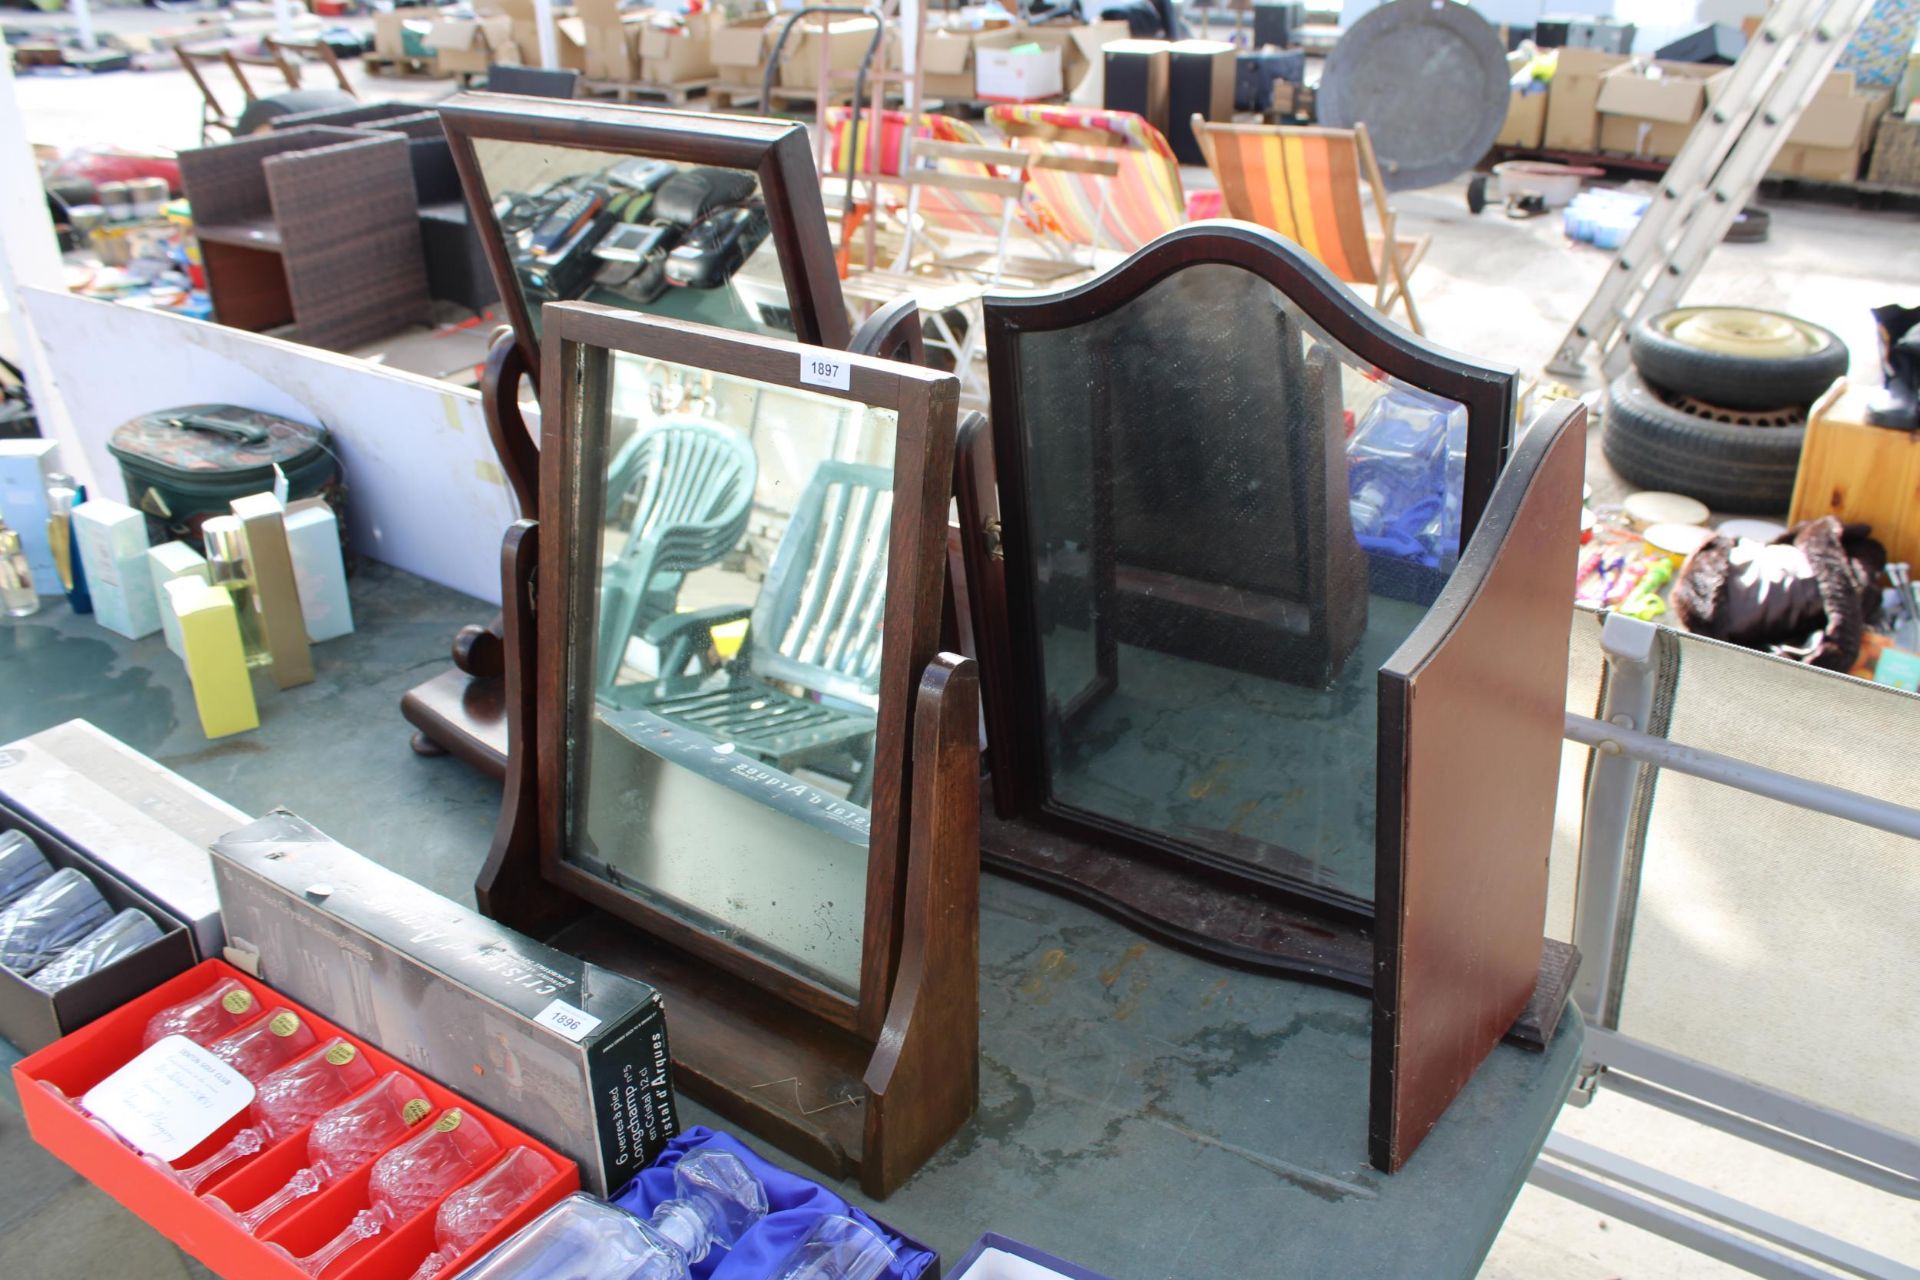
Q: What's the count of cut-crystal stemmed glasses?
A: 6